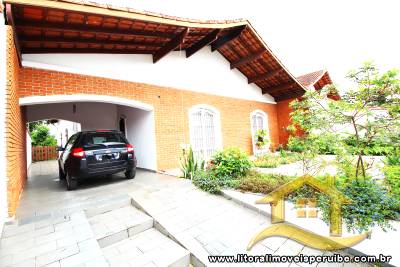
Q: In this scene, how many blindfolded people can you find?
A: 0